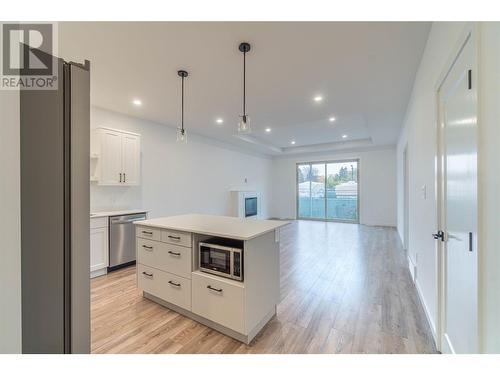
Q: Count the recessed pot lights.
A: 7